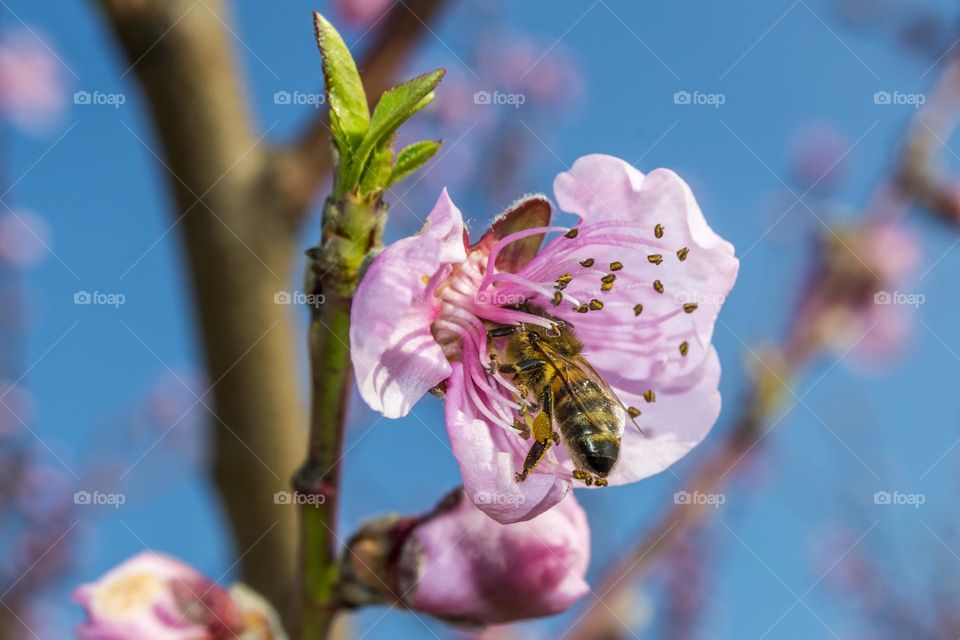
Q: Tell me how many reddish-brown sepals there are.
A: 1